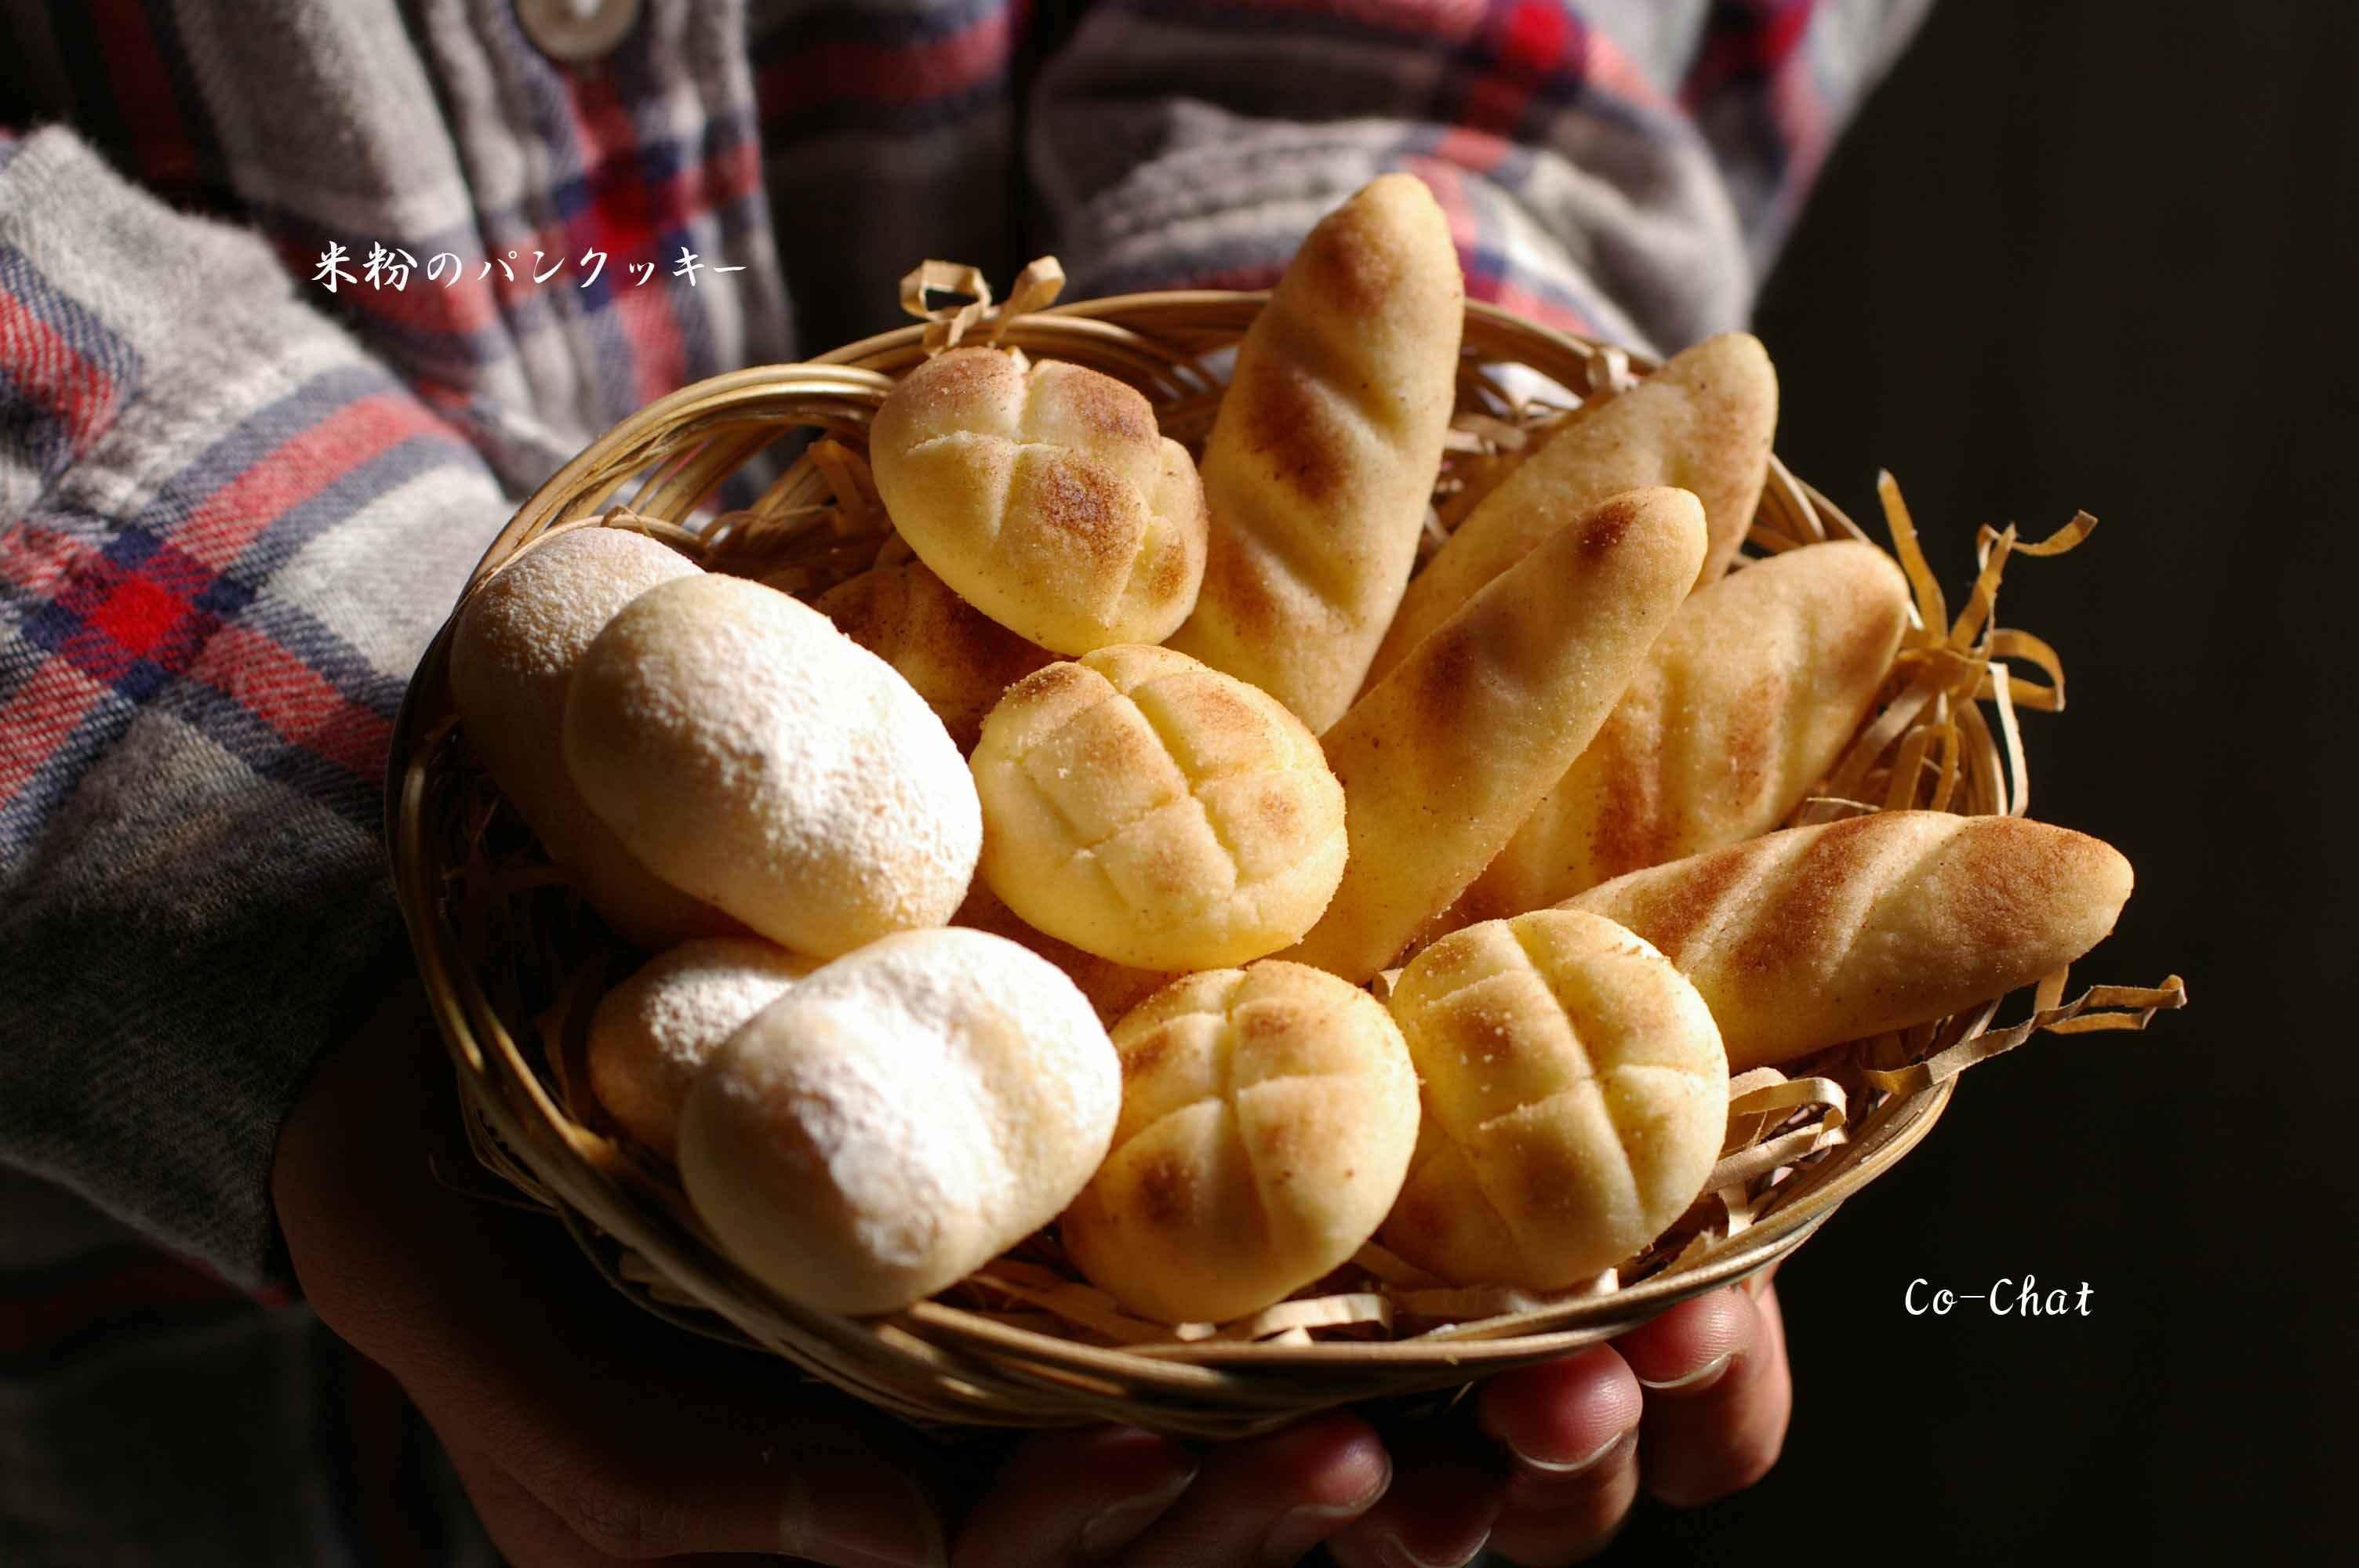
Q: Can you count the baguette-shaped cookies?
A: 5